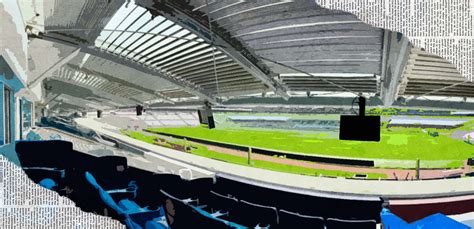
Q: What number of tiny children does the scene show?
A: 0